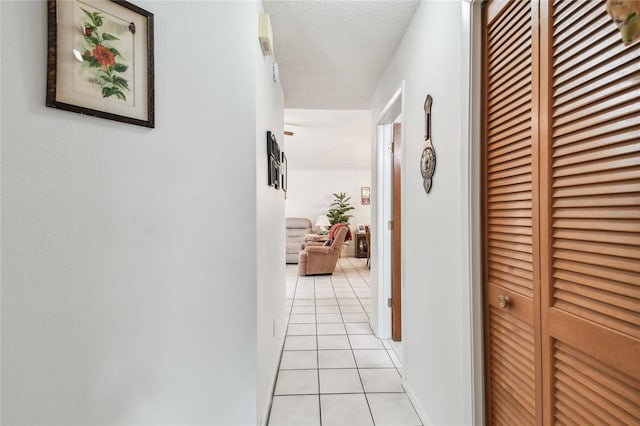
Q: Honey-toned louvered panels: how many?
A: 2